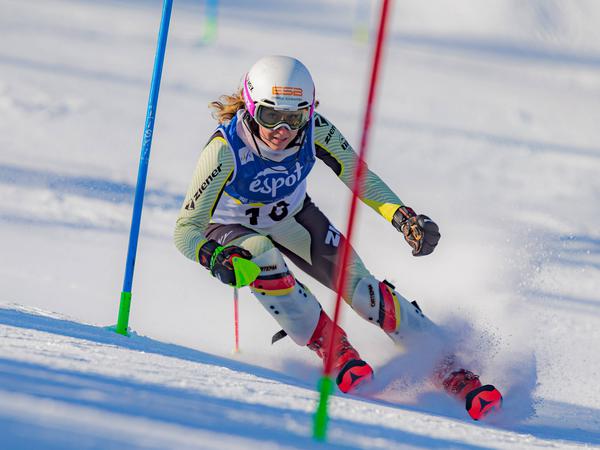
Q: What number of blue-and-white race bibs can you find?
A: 1